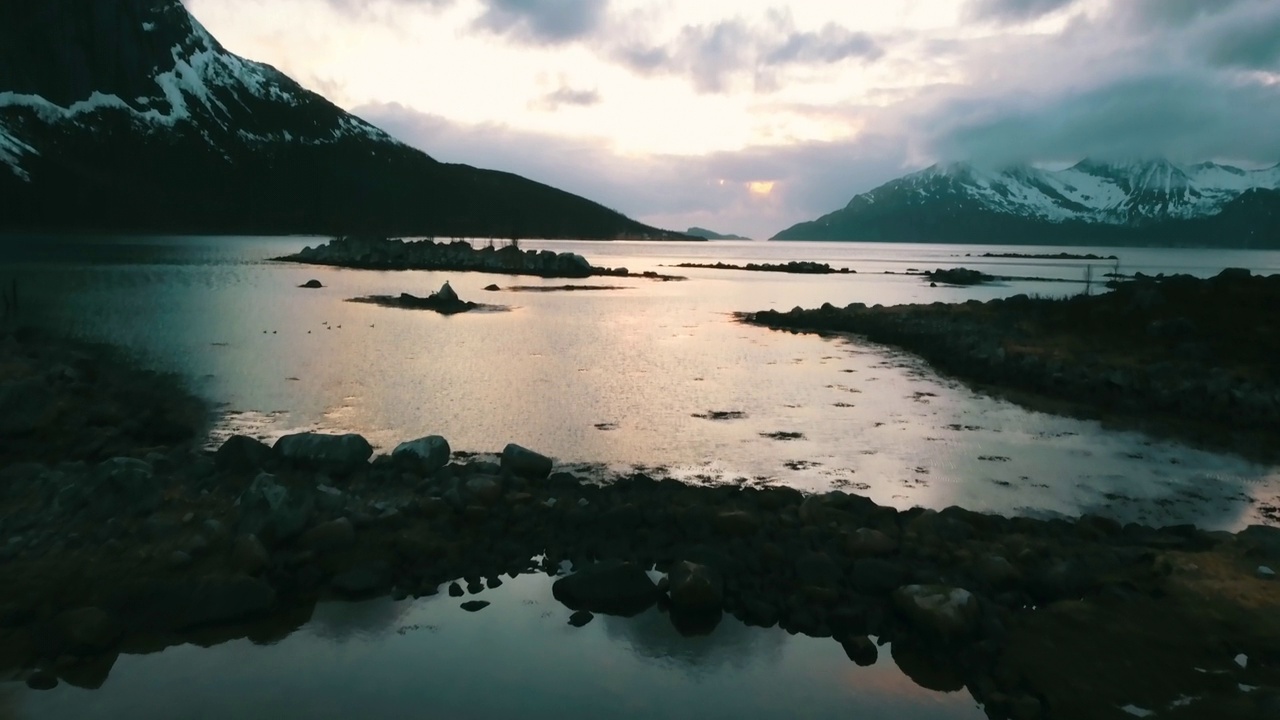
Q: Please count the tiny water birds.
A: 7